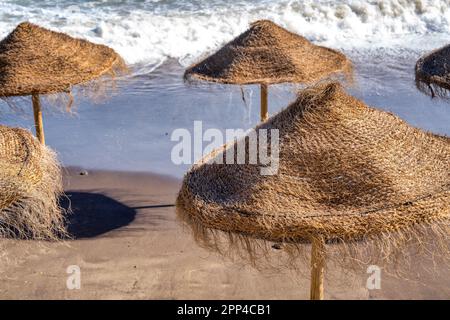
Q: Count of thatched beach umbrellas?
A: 5